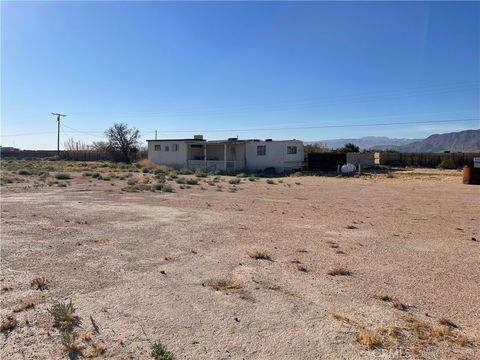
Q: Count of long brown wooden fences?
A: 2